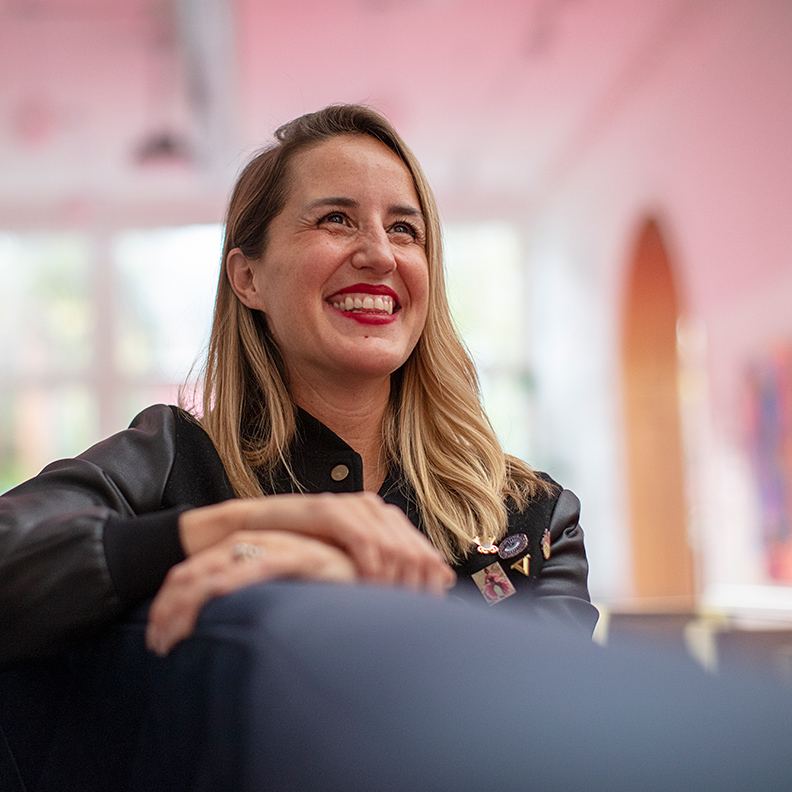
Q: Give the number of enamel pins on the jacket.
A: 5